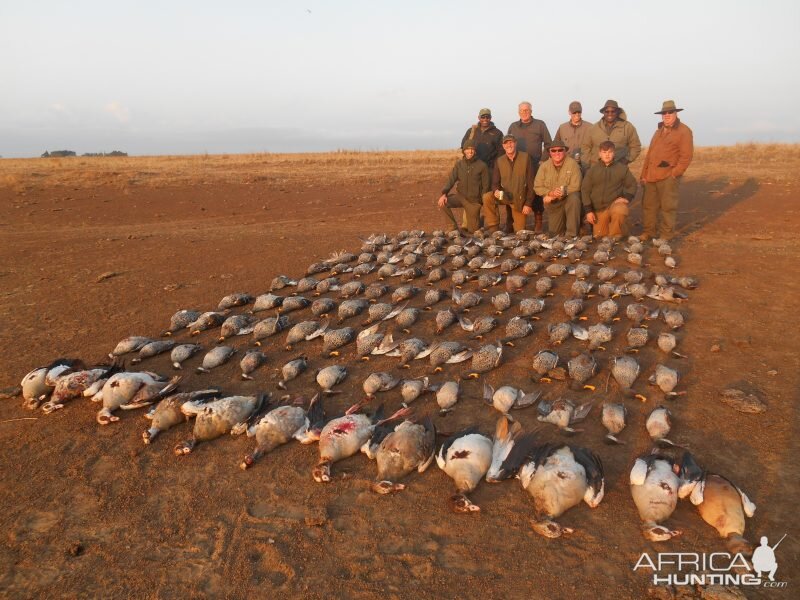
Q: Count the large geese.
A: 12